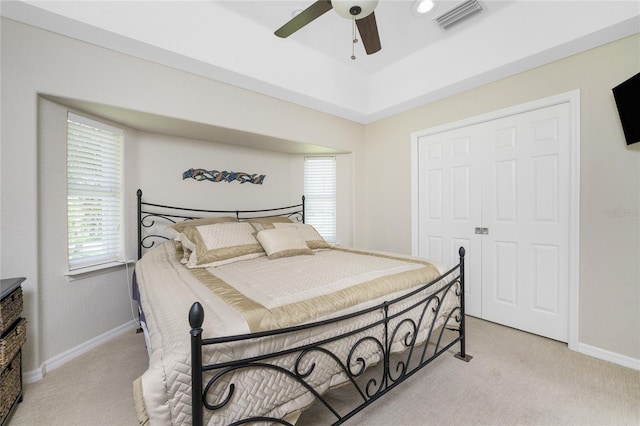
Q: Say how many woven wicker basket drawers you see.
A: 3